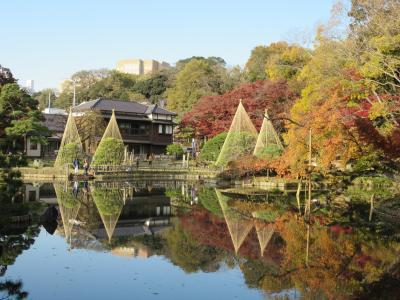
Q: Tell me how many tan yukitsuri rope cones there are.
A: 4